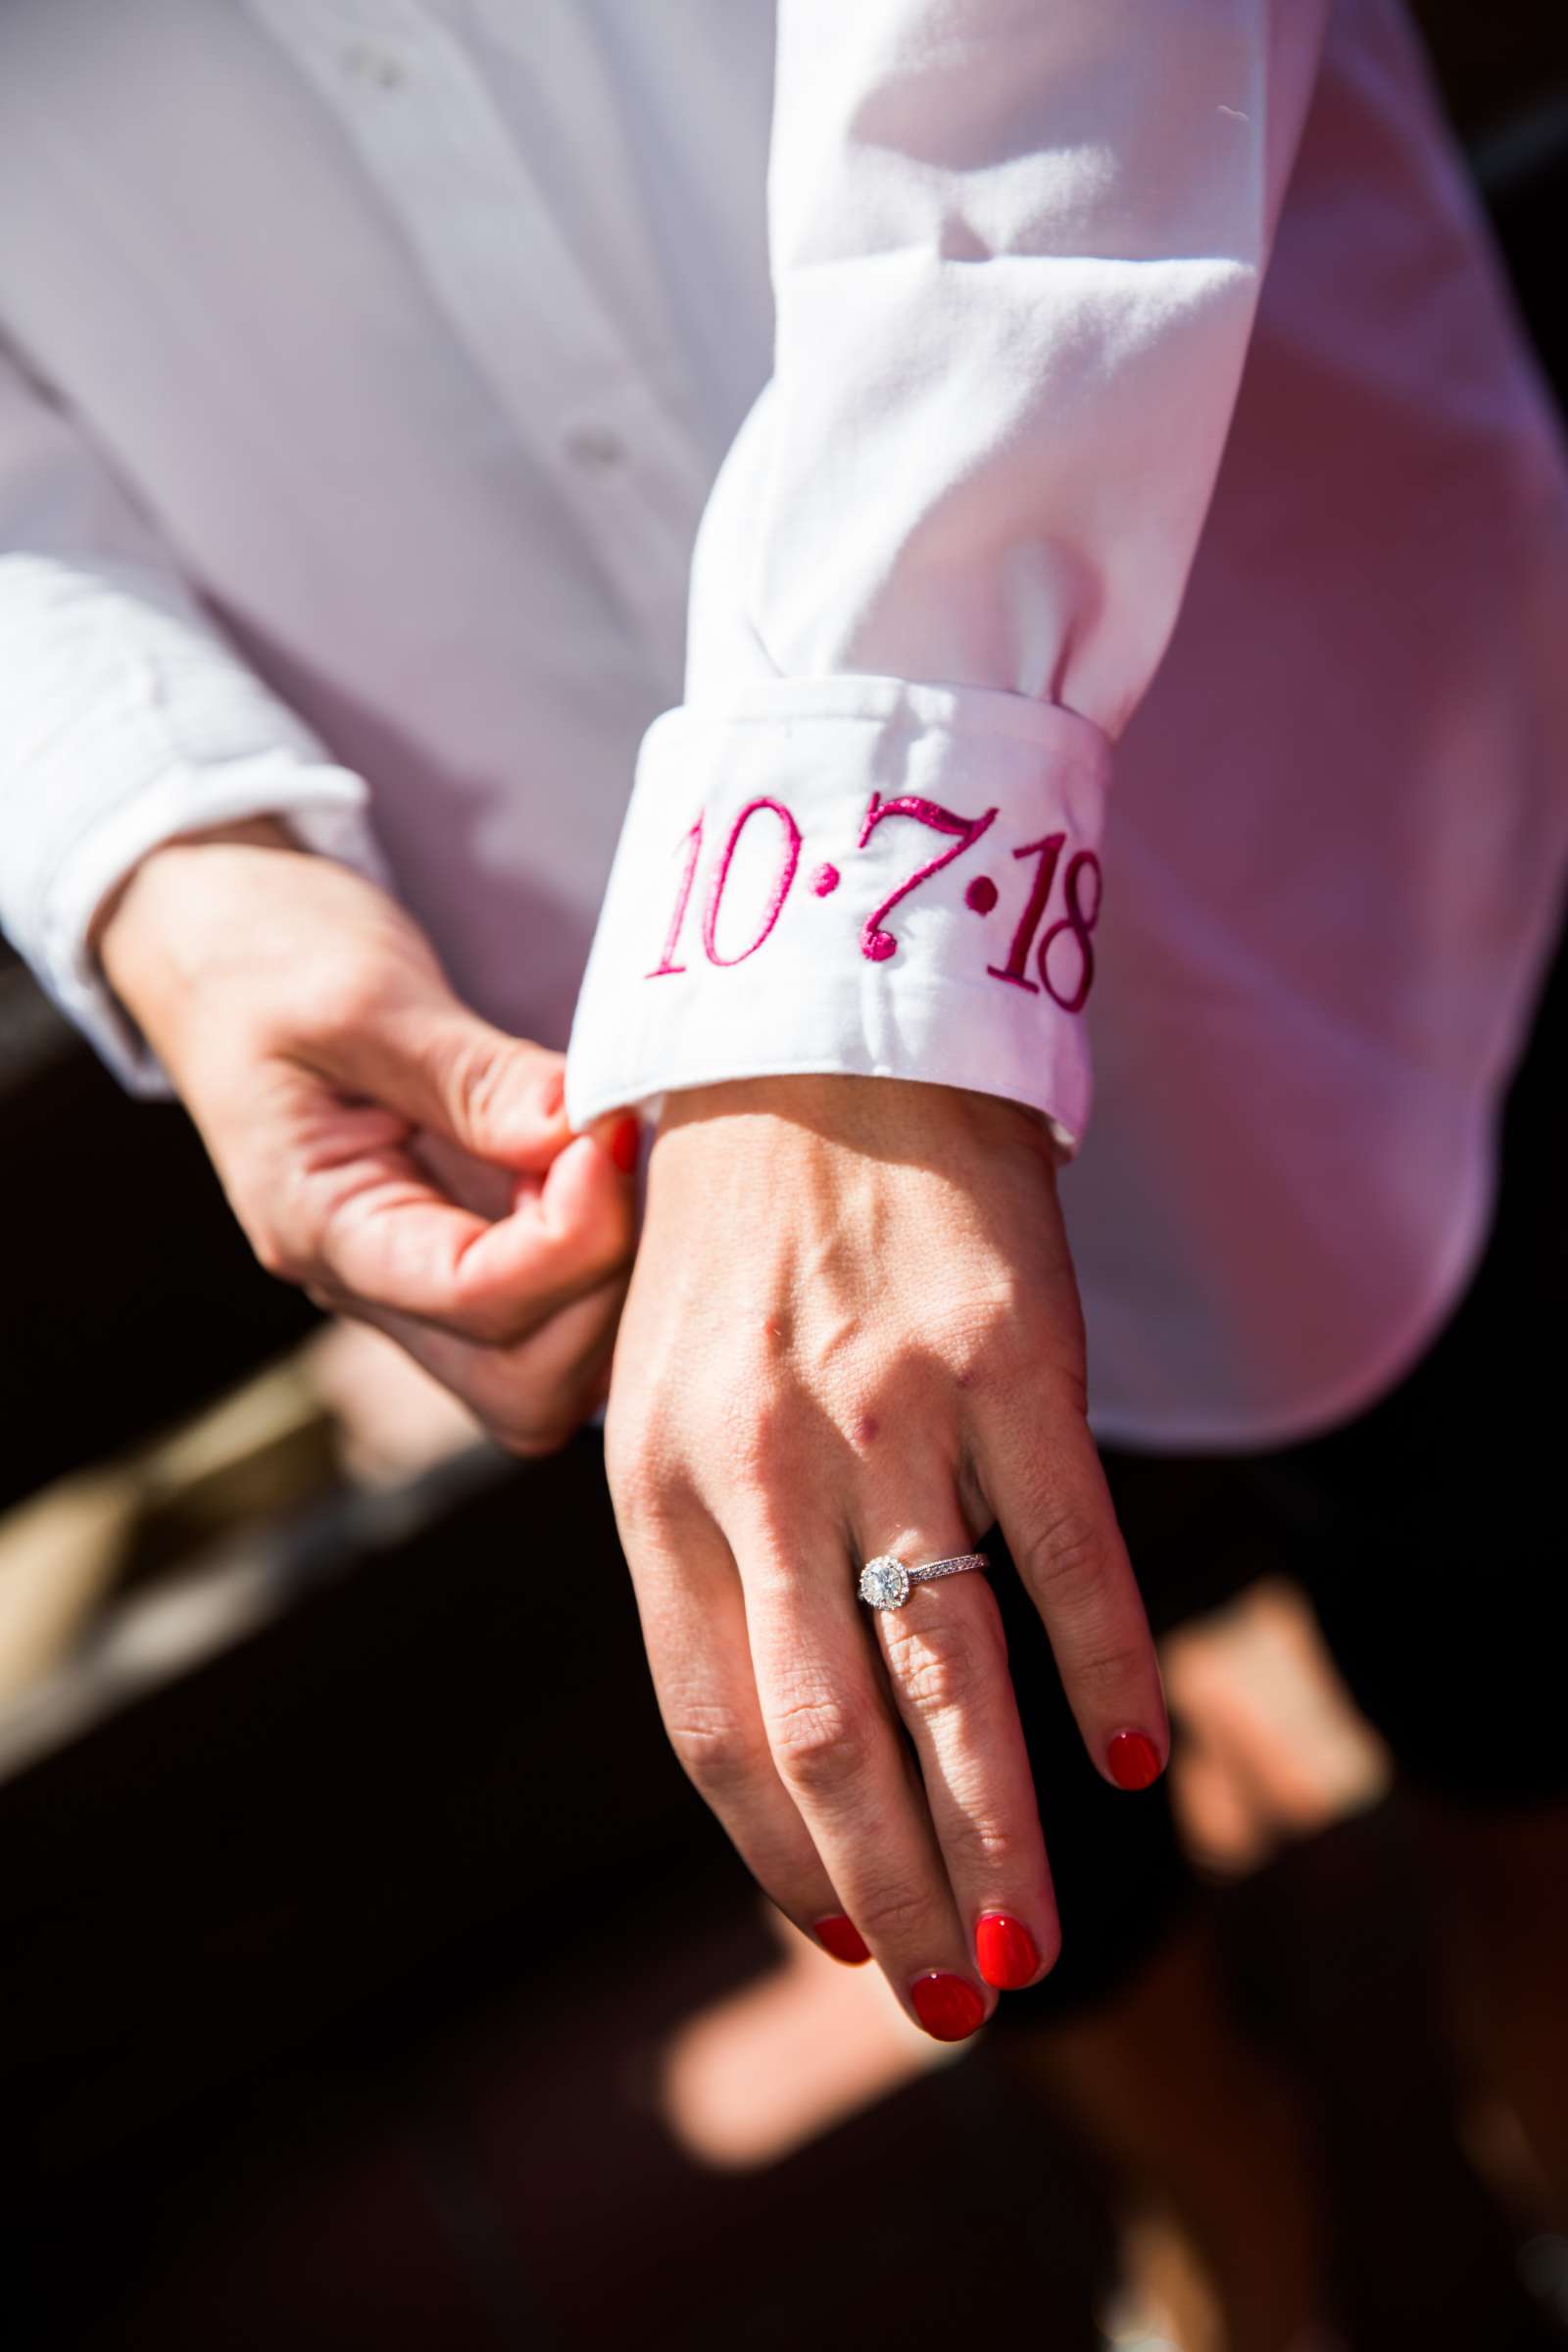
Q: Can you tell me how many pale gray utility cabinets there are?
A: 0